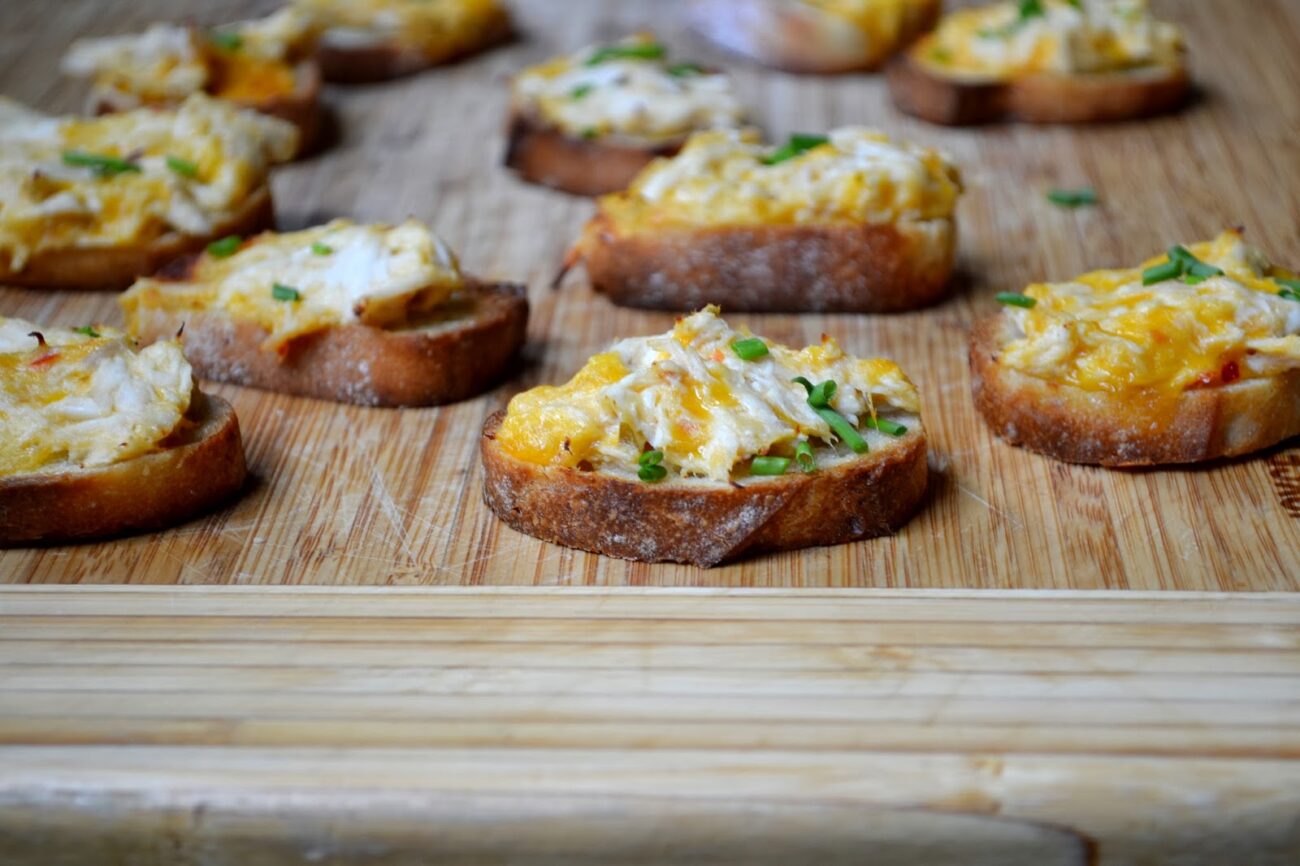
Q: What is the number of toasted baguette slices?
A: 11